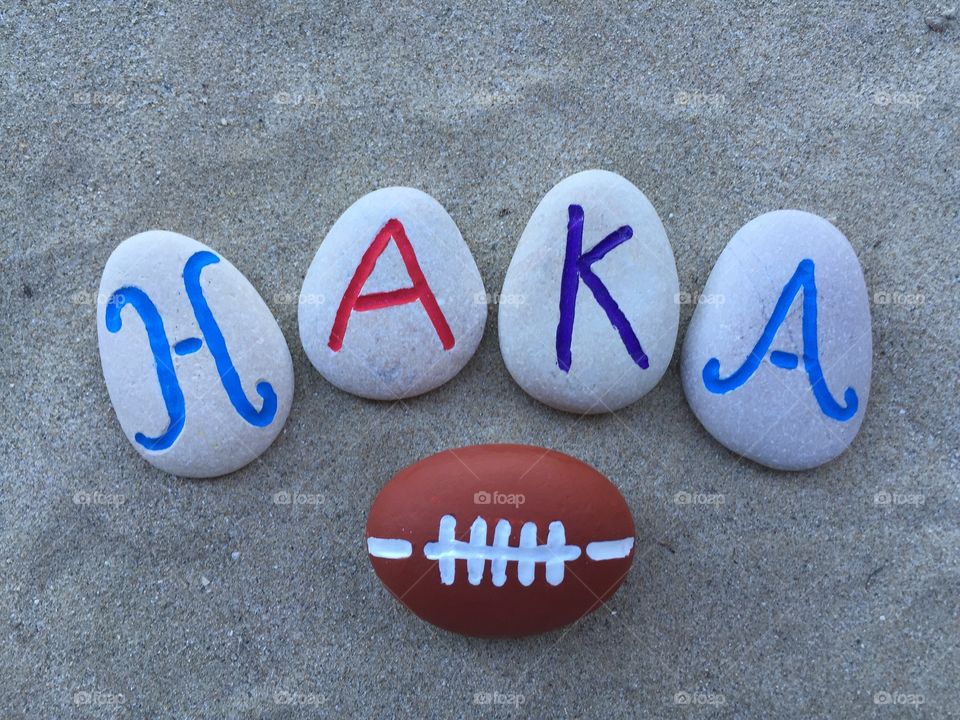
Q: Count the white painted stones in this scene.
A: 4